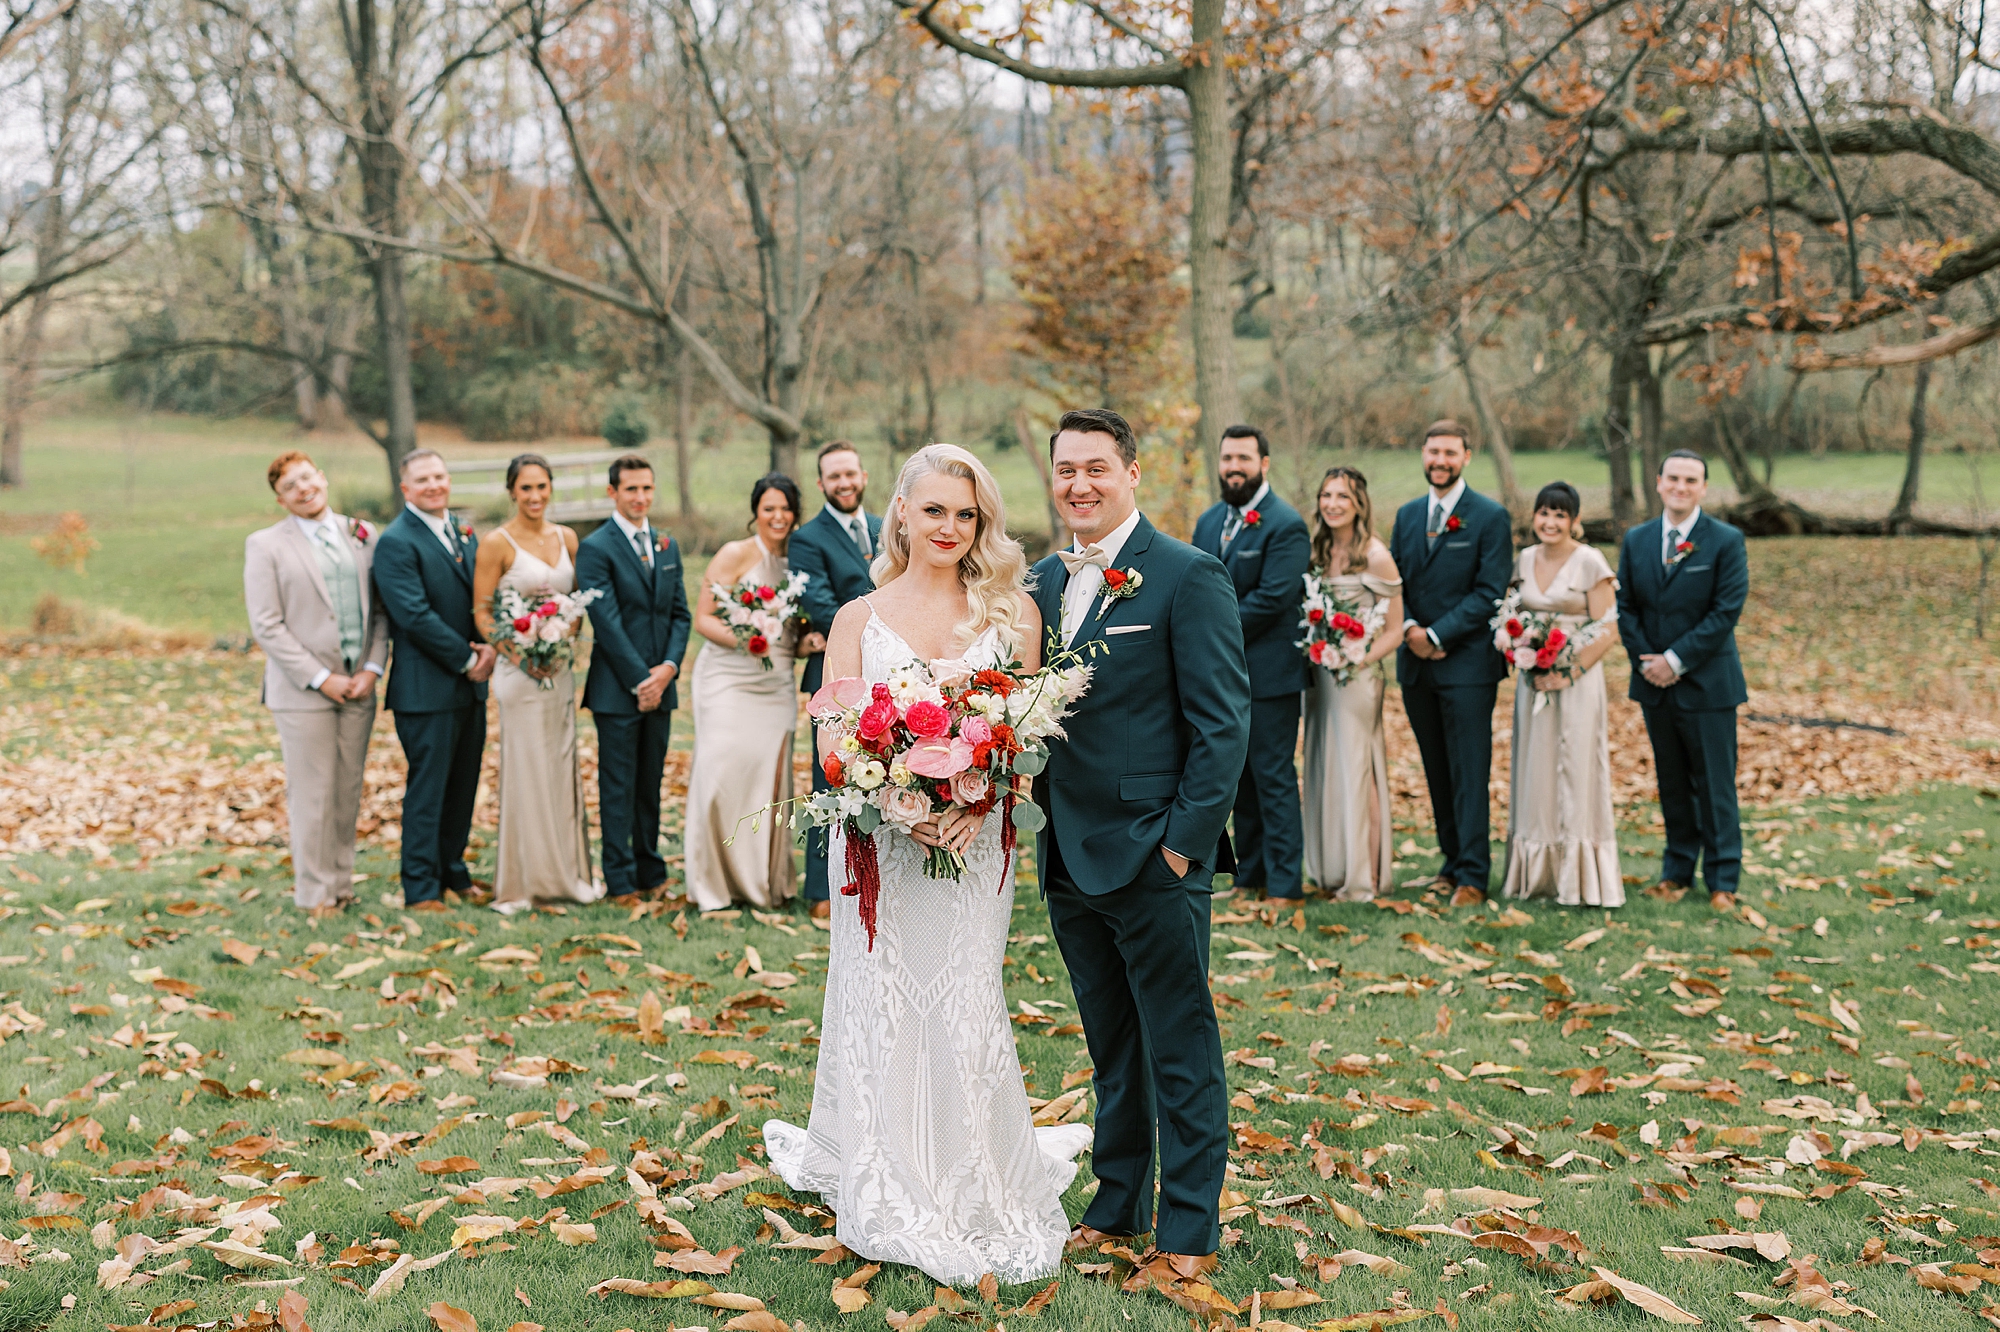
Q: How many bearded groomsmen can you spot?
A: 3